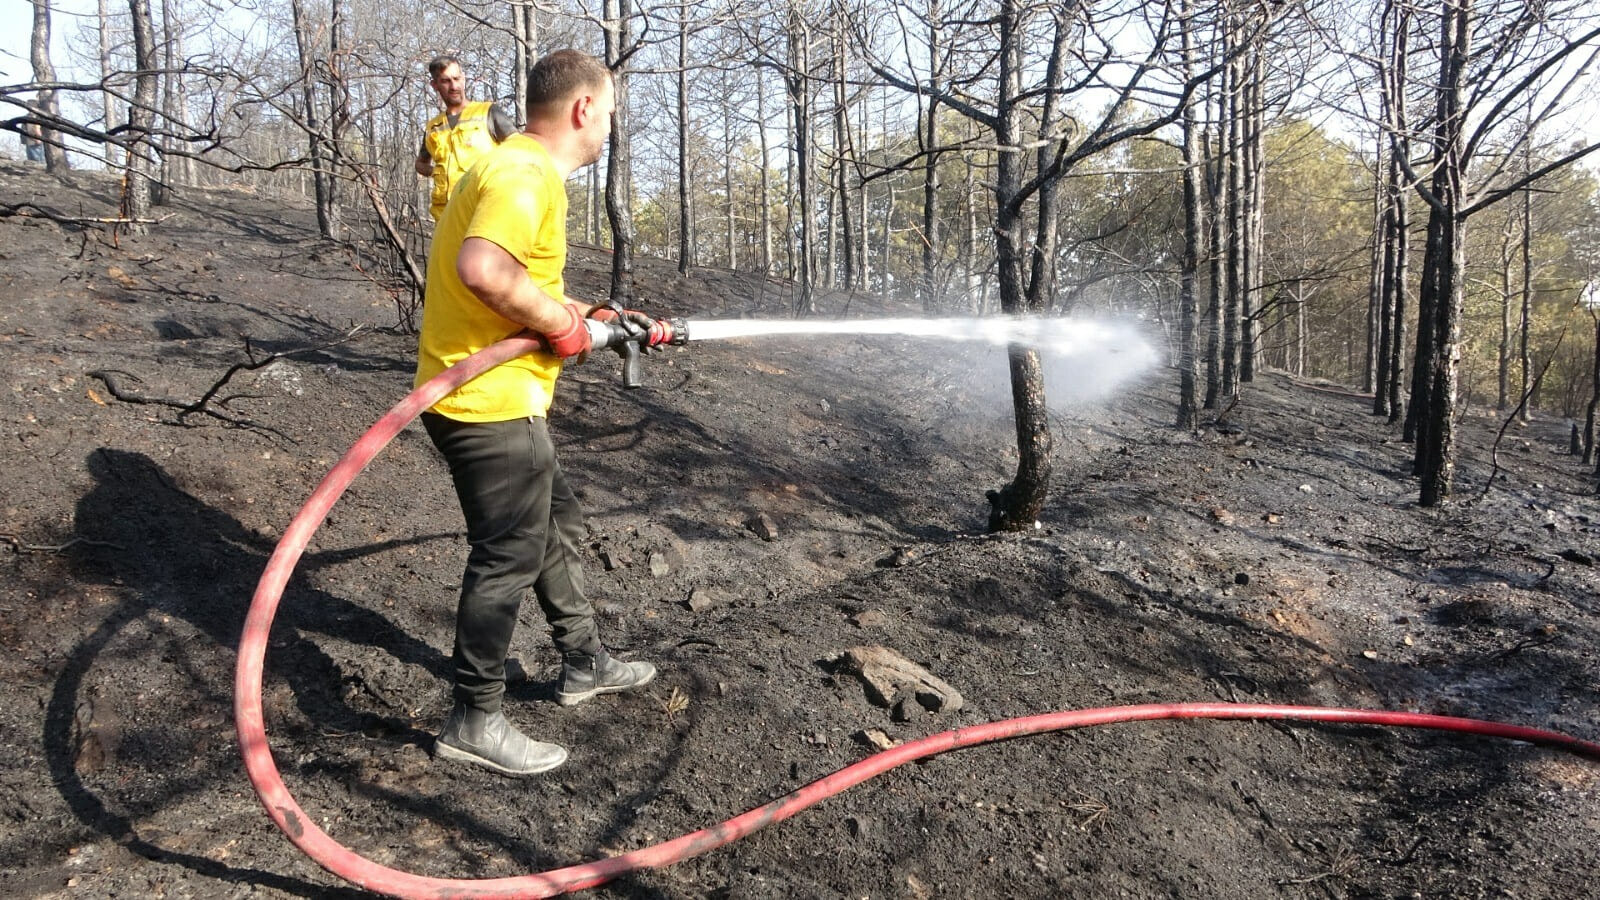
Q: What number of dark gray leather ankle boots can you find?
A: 2